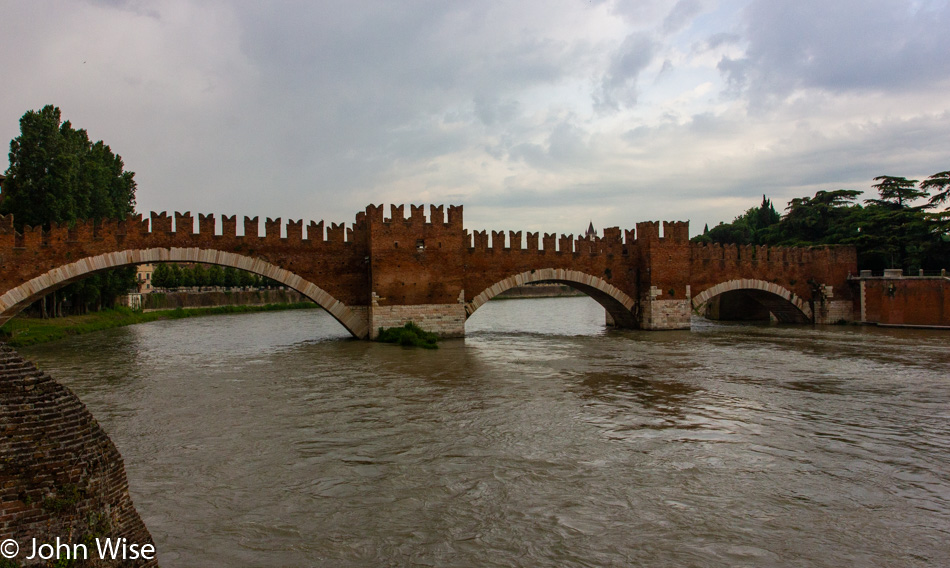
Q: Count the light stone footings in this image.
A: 3